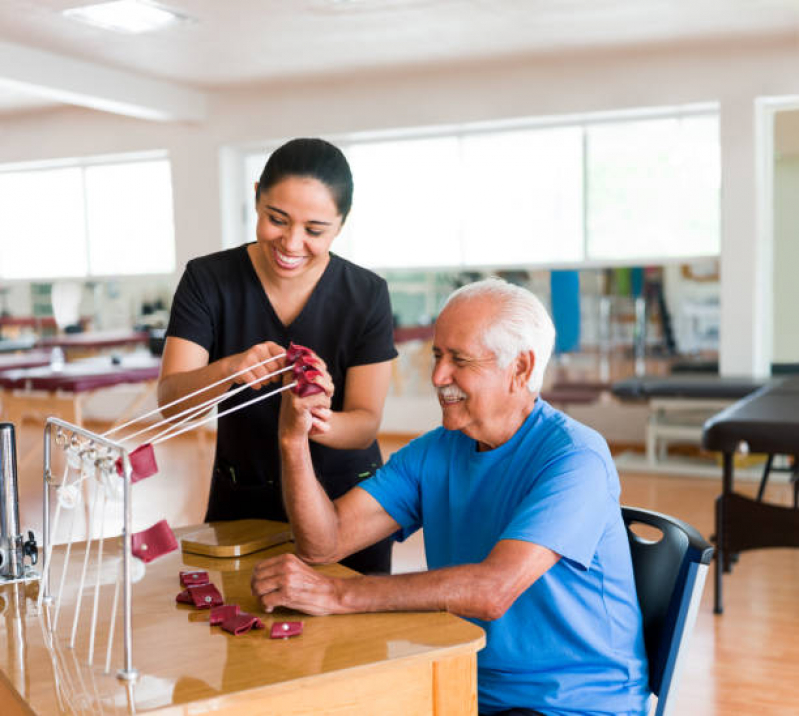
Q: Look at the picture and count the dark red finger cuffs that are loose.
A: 6